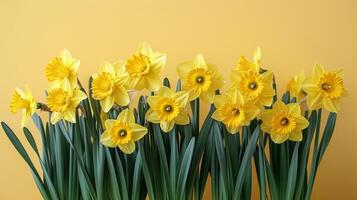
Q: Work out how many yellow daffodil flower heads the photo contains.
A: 14